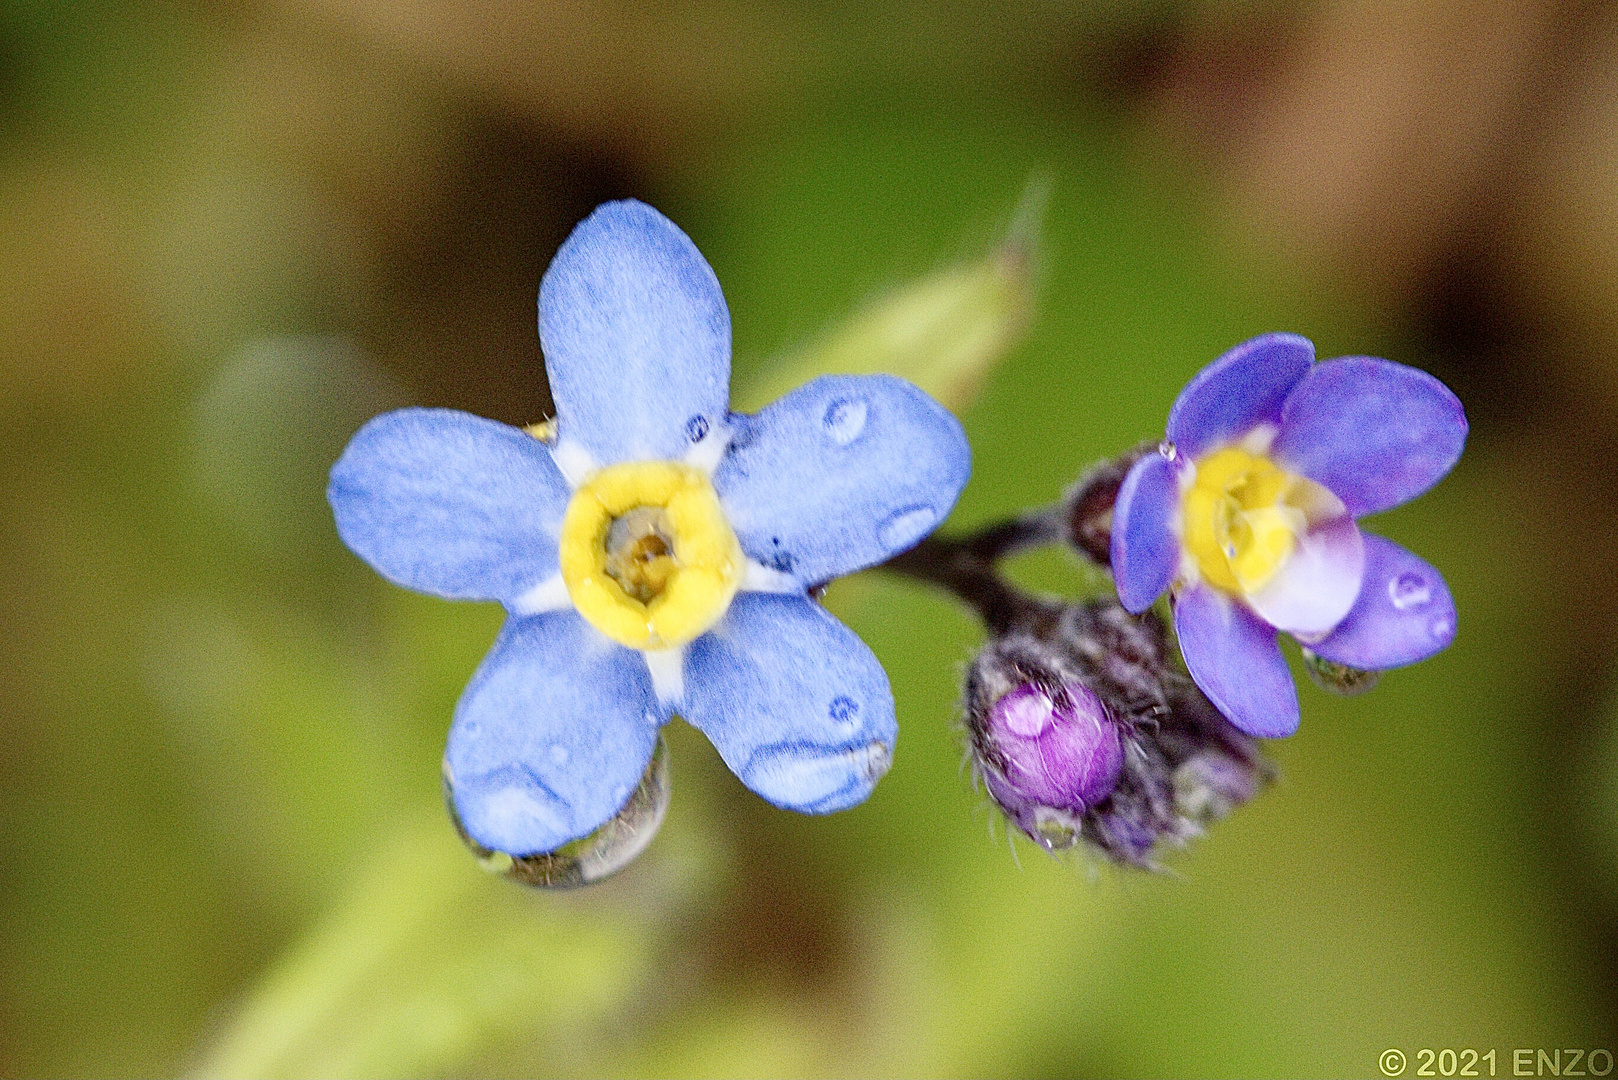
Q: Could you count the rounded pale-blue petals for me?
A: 5